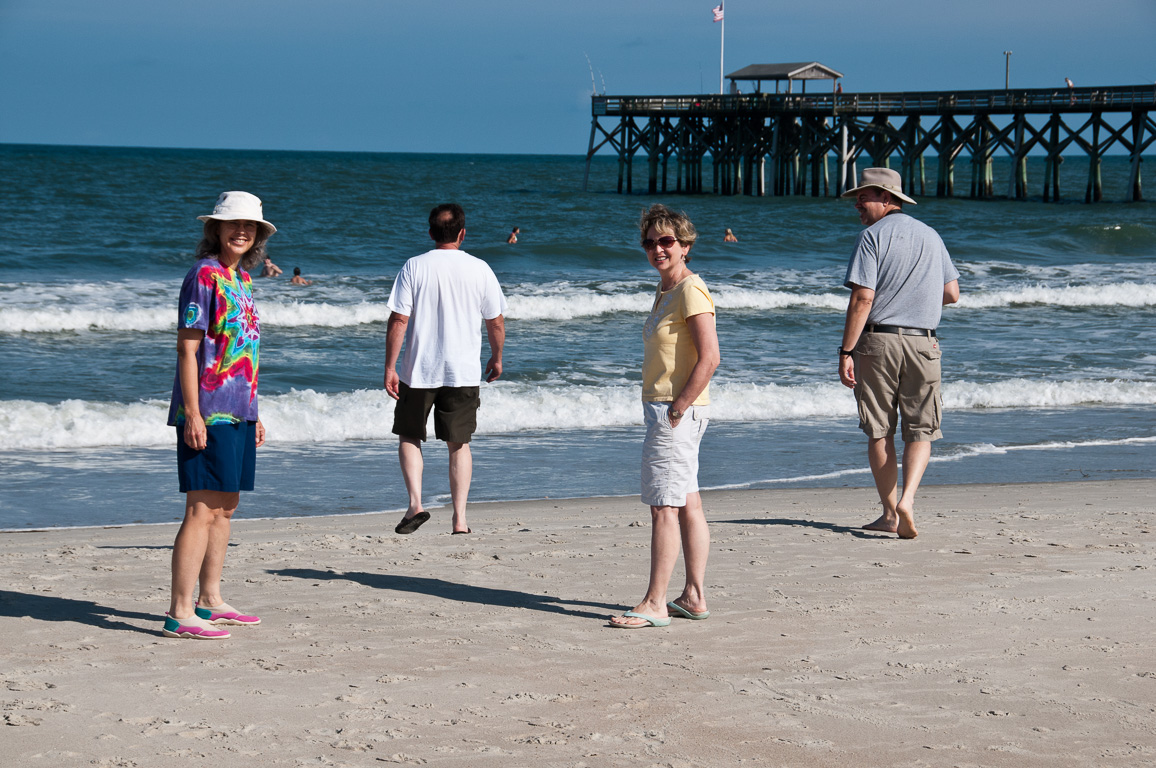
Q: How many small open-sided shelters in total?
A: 1